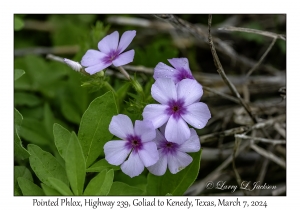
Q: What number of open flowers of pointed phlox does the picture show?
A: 5